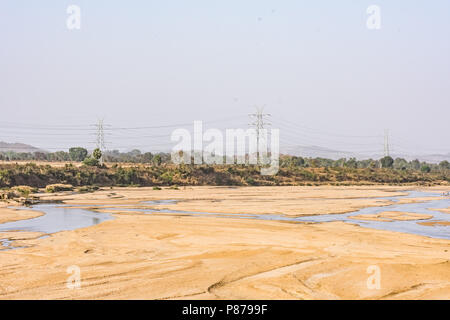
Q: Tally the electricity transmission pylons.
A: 3